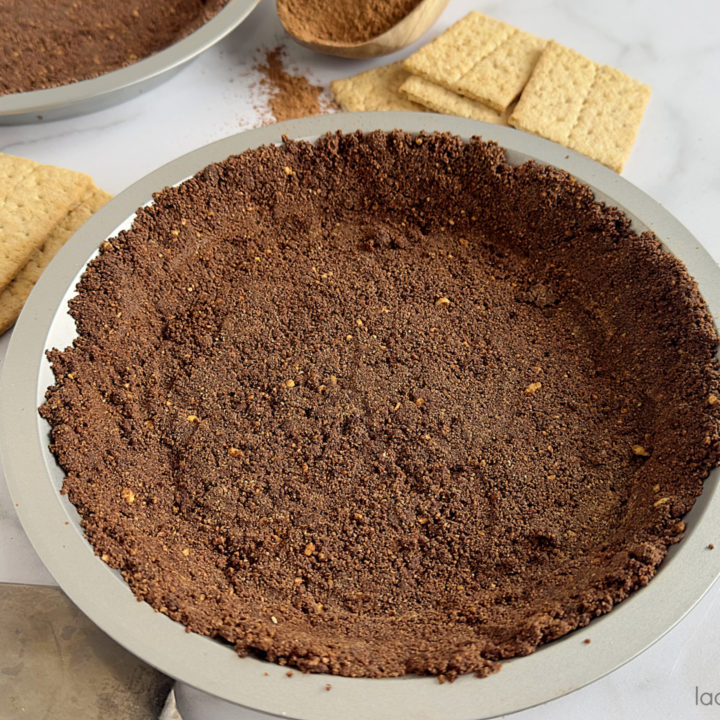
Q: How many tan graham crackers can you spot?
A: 6